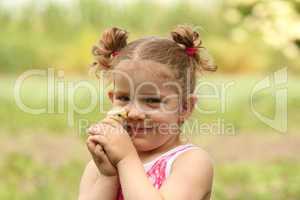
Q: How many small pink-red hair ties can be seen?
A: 2